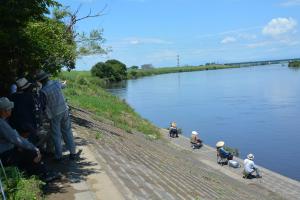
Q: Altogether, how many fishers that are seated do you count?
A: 4